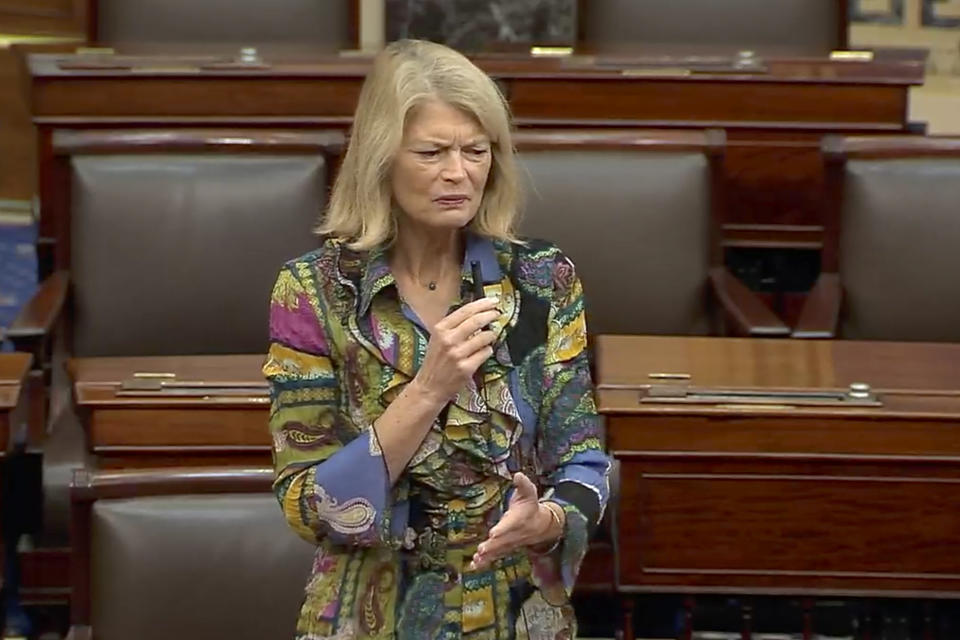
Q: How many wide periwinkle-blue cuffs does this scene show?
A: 2